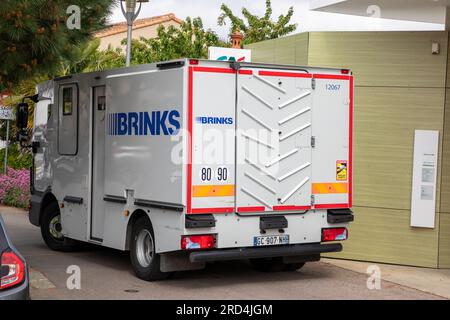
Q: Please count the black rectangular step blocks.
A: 3